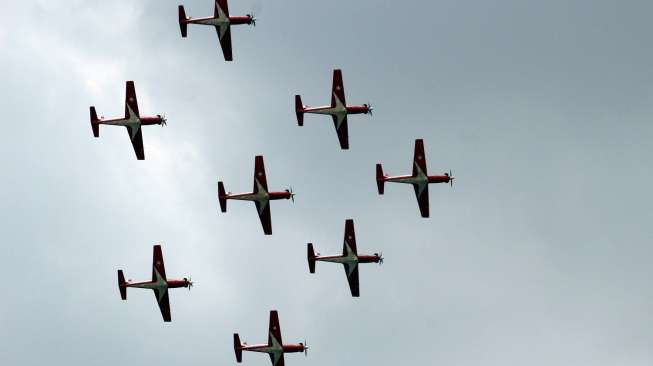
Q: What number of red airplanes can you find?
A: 8